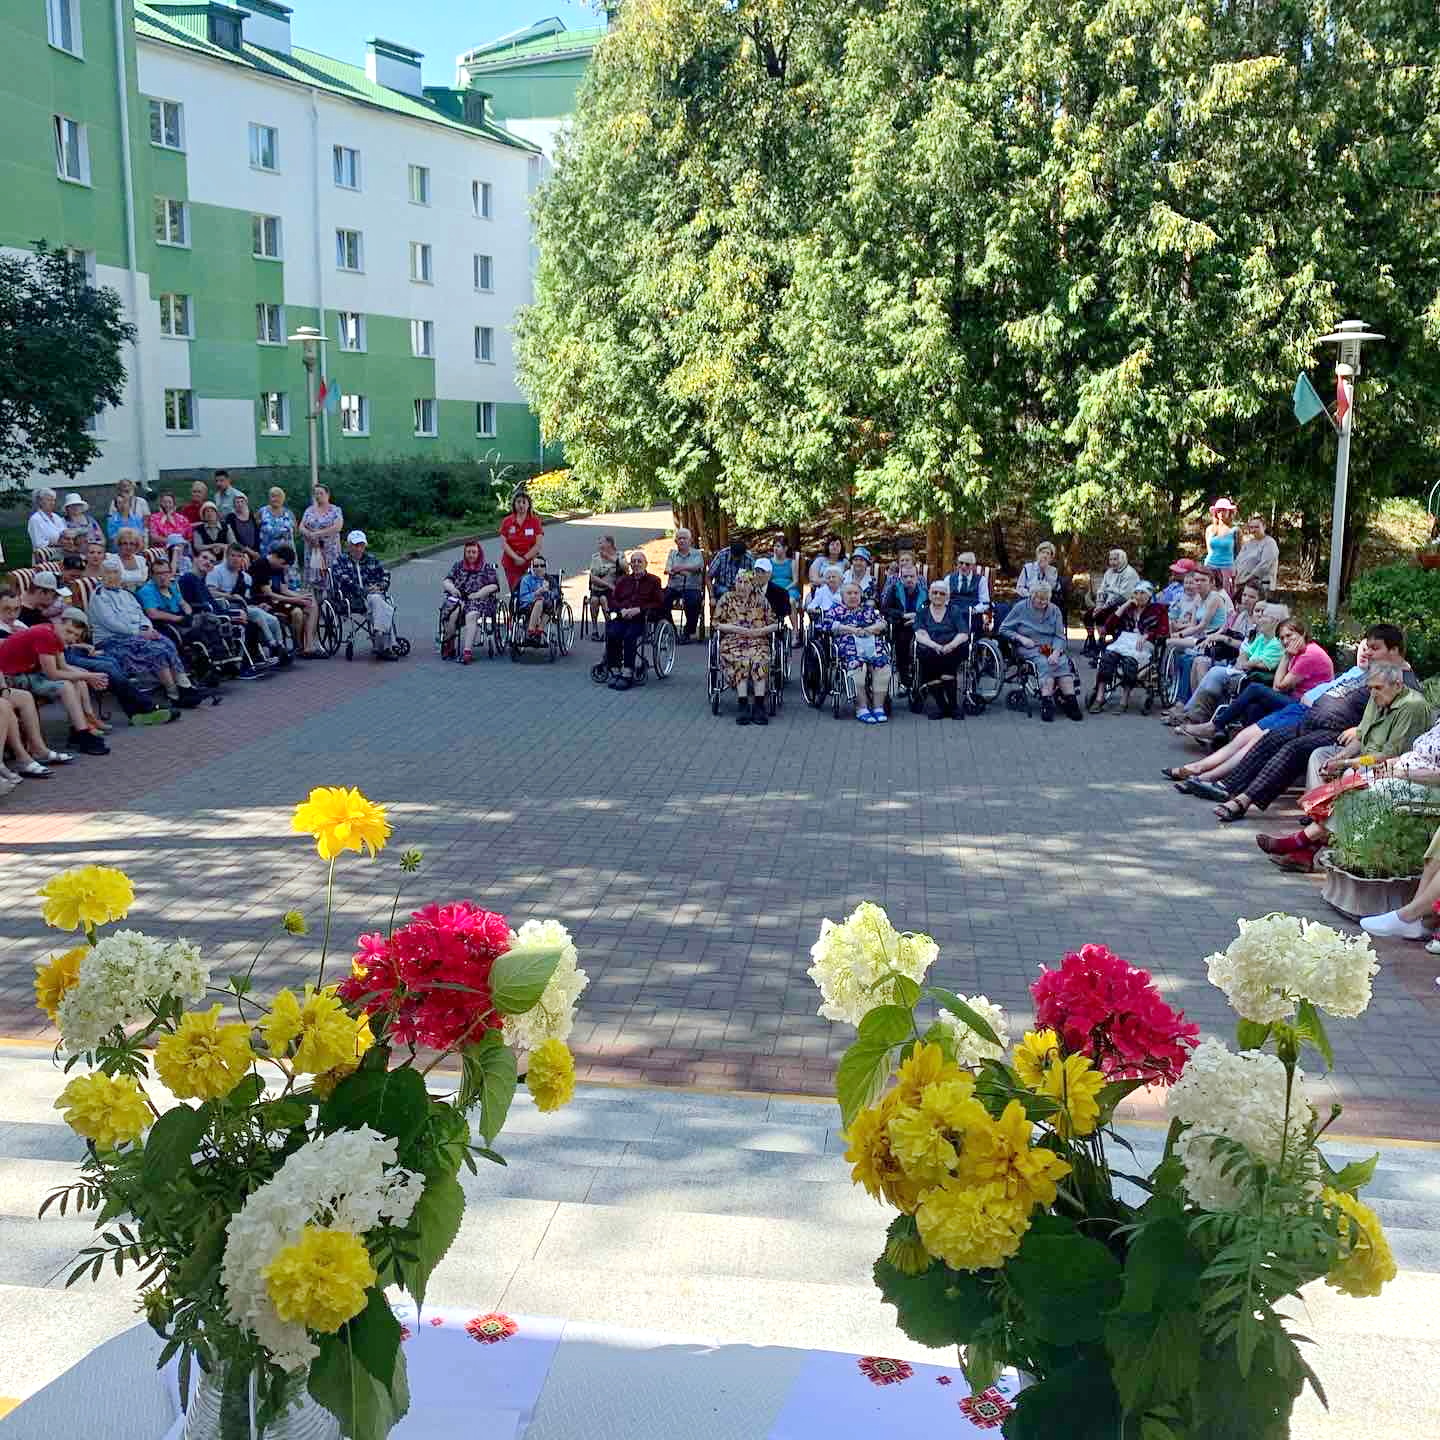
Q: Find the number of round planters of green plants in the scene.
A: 1